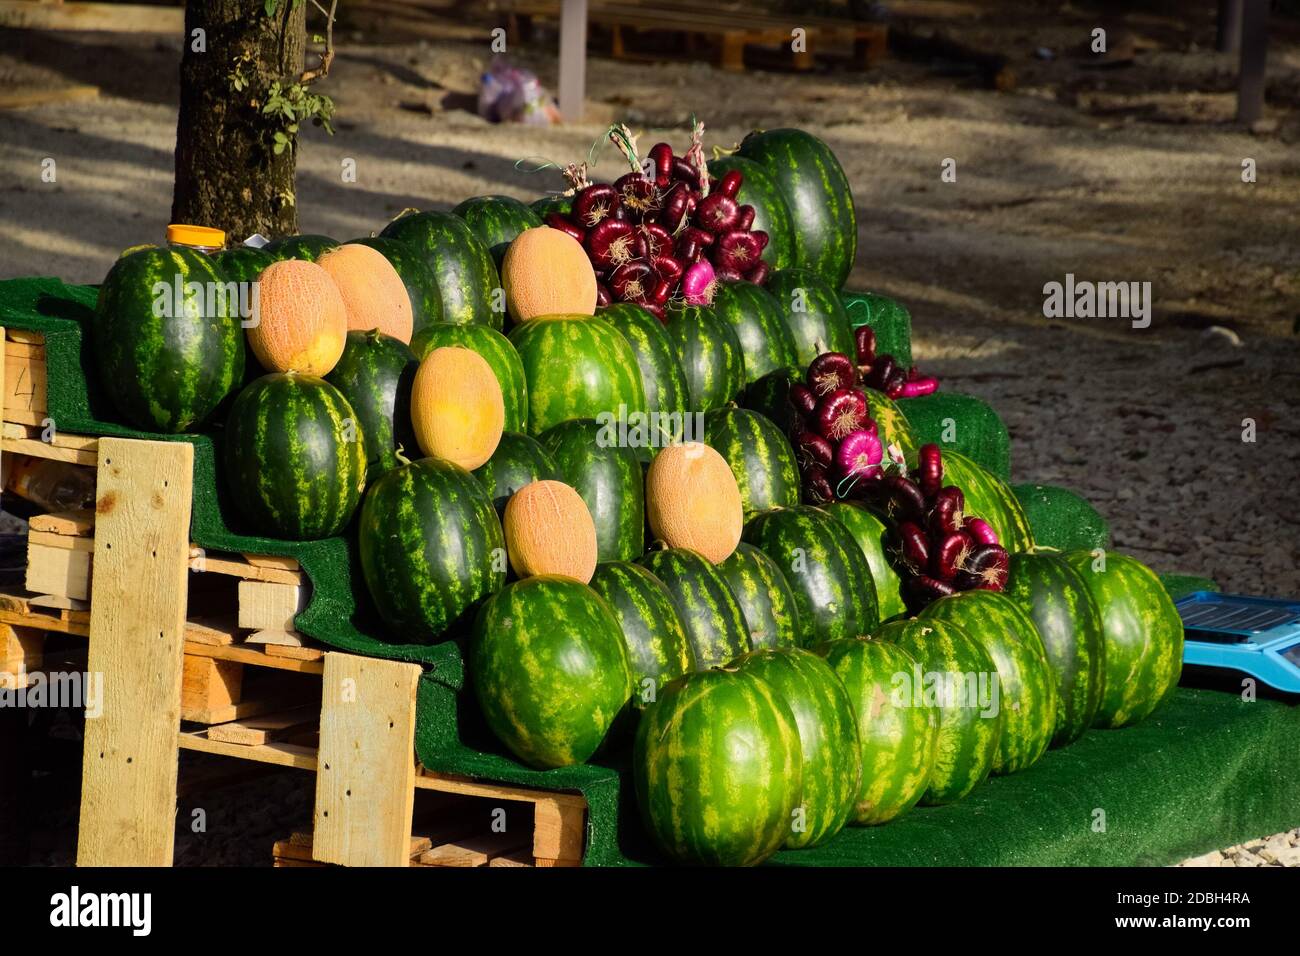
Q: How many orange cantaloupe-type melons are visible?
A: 6